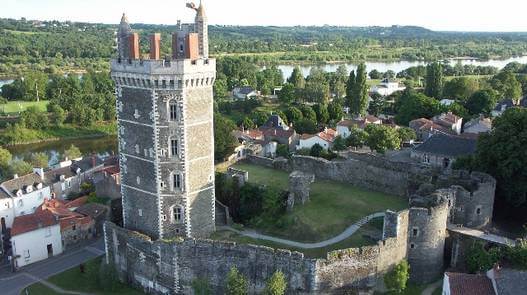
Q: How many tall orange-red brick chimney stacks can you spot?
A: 3